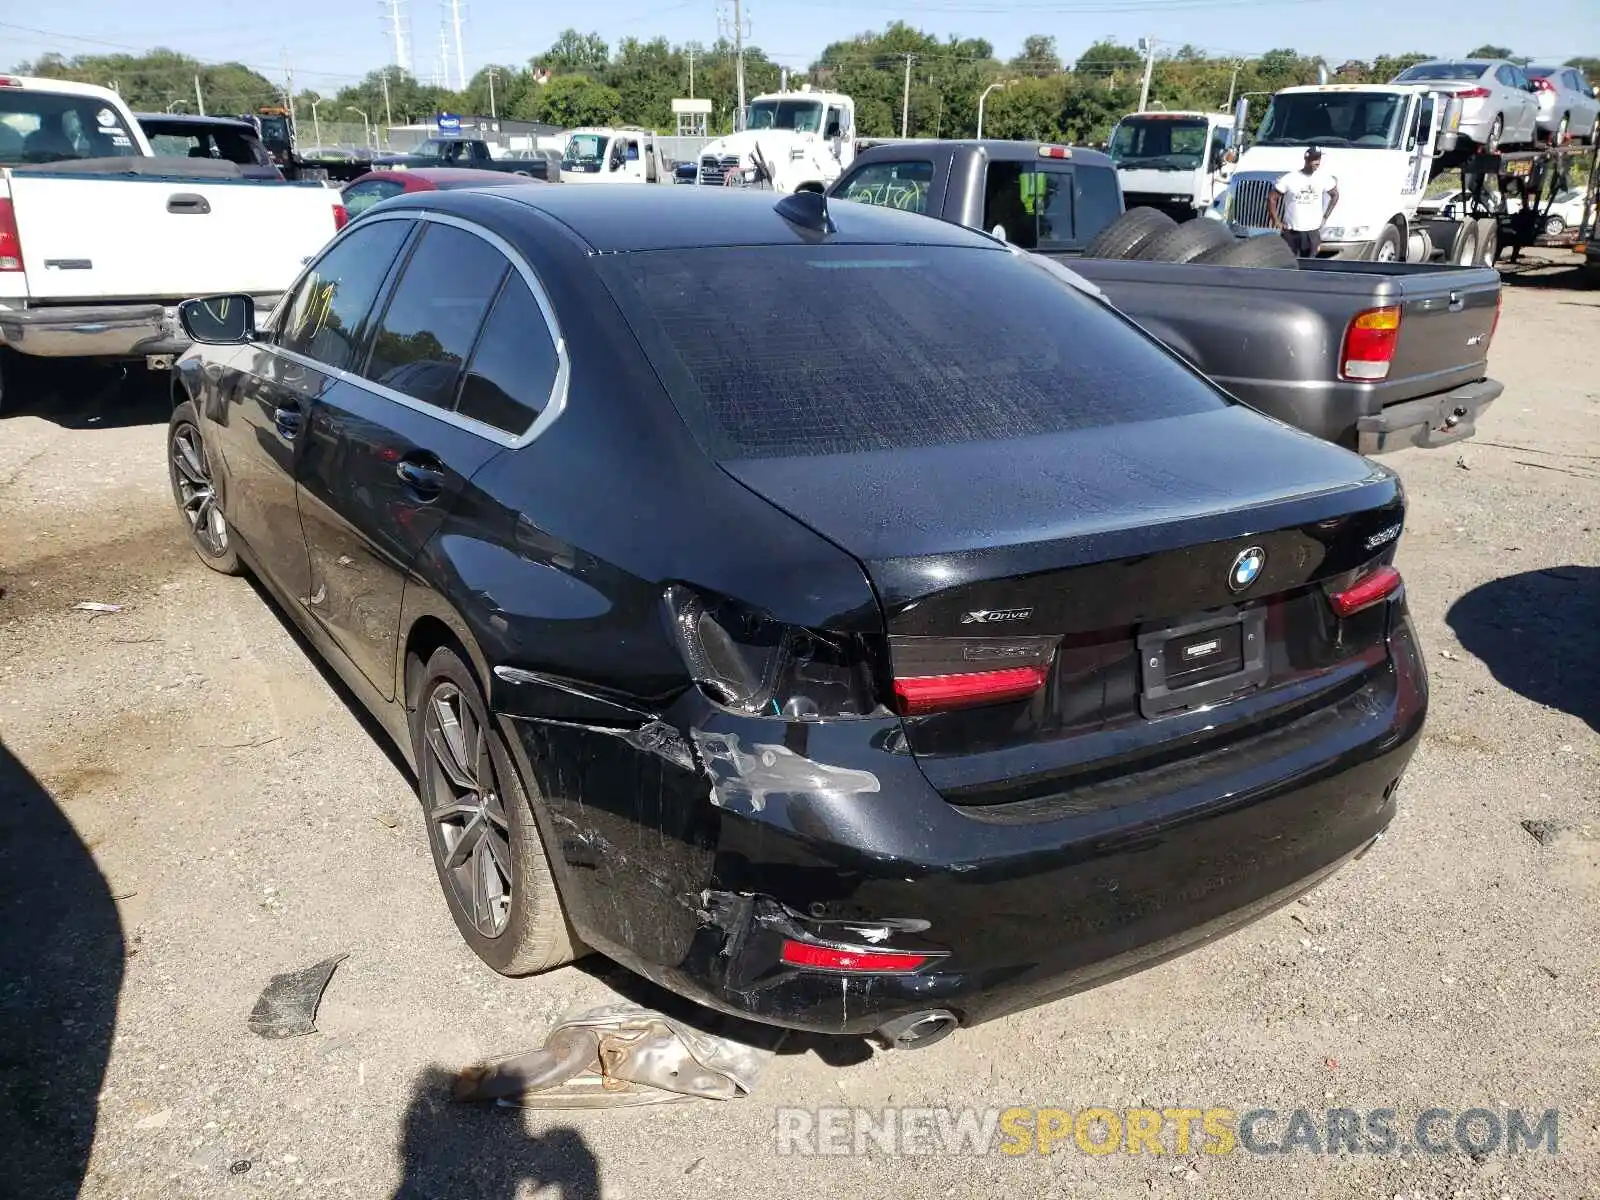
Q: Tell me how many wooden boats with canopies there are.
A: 0